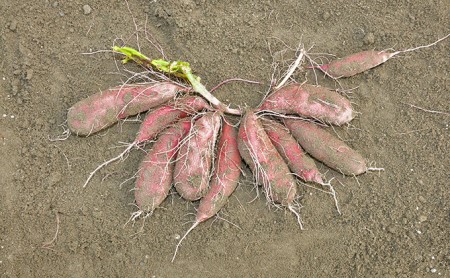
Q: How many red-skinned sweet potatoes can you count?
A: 10